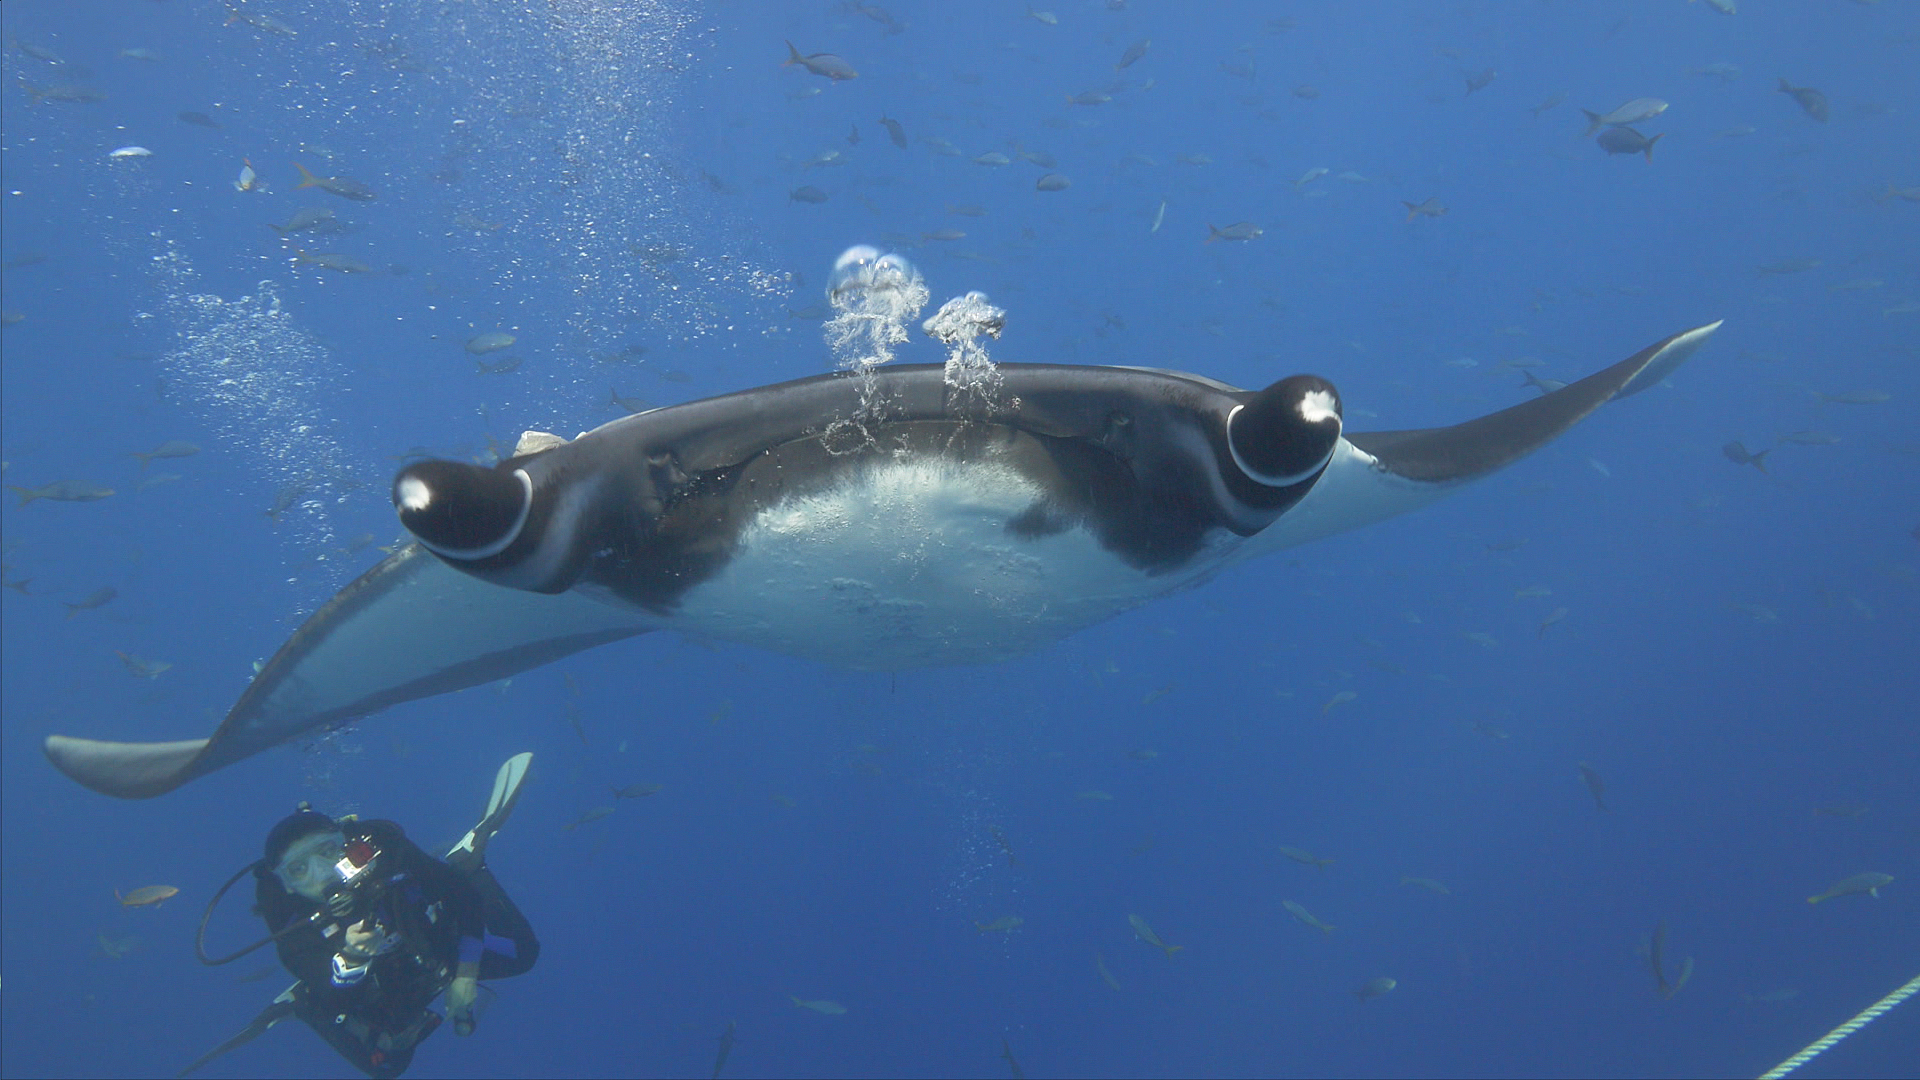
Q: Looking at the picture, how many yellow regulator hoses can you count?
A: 0